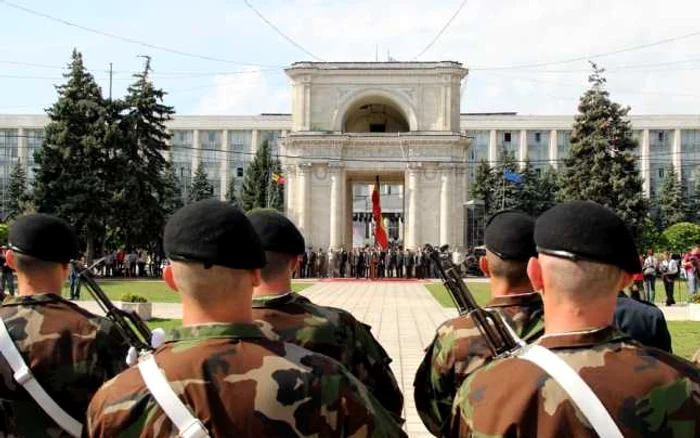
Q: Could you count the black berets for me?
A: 5